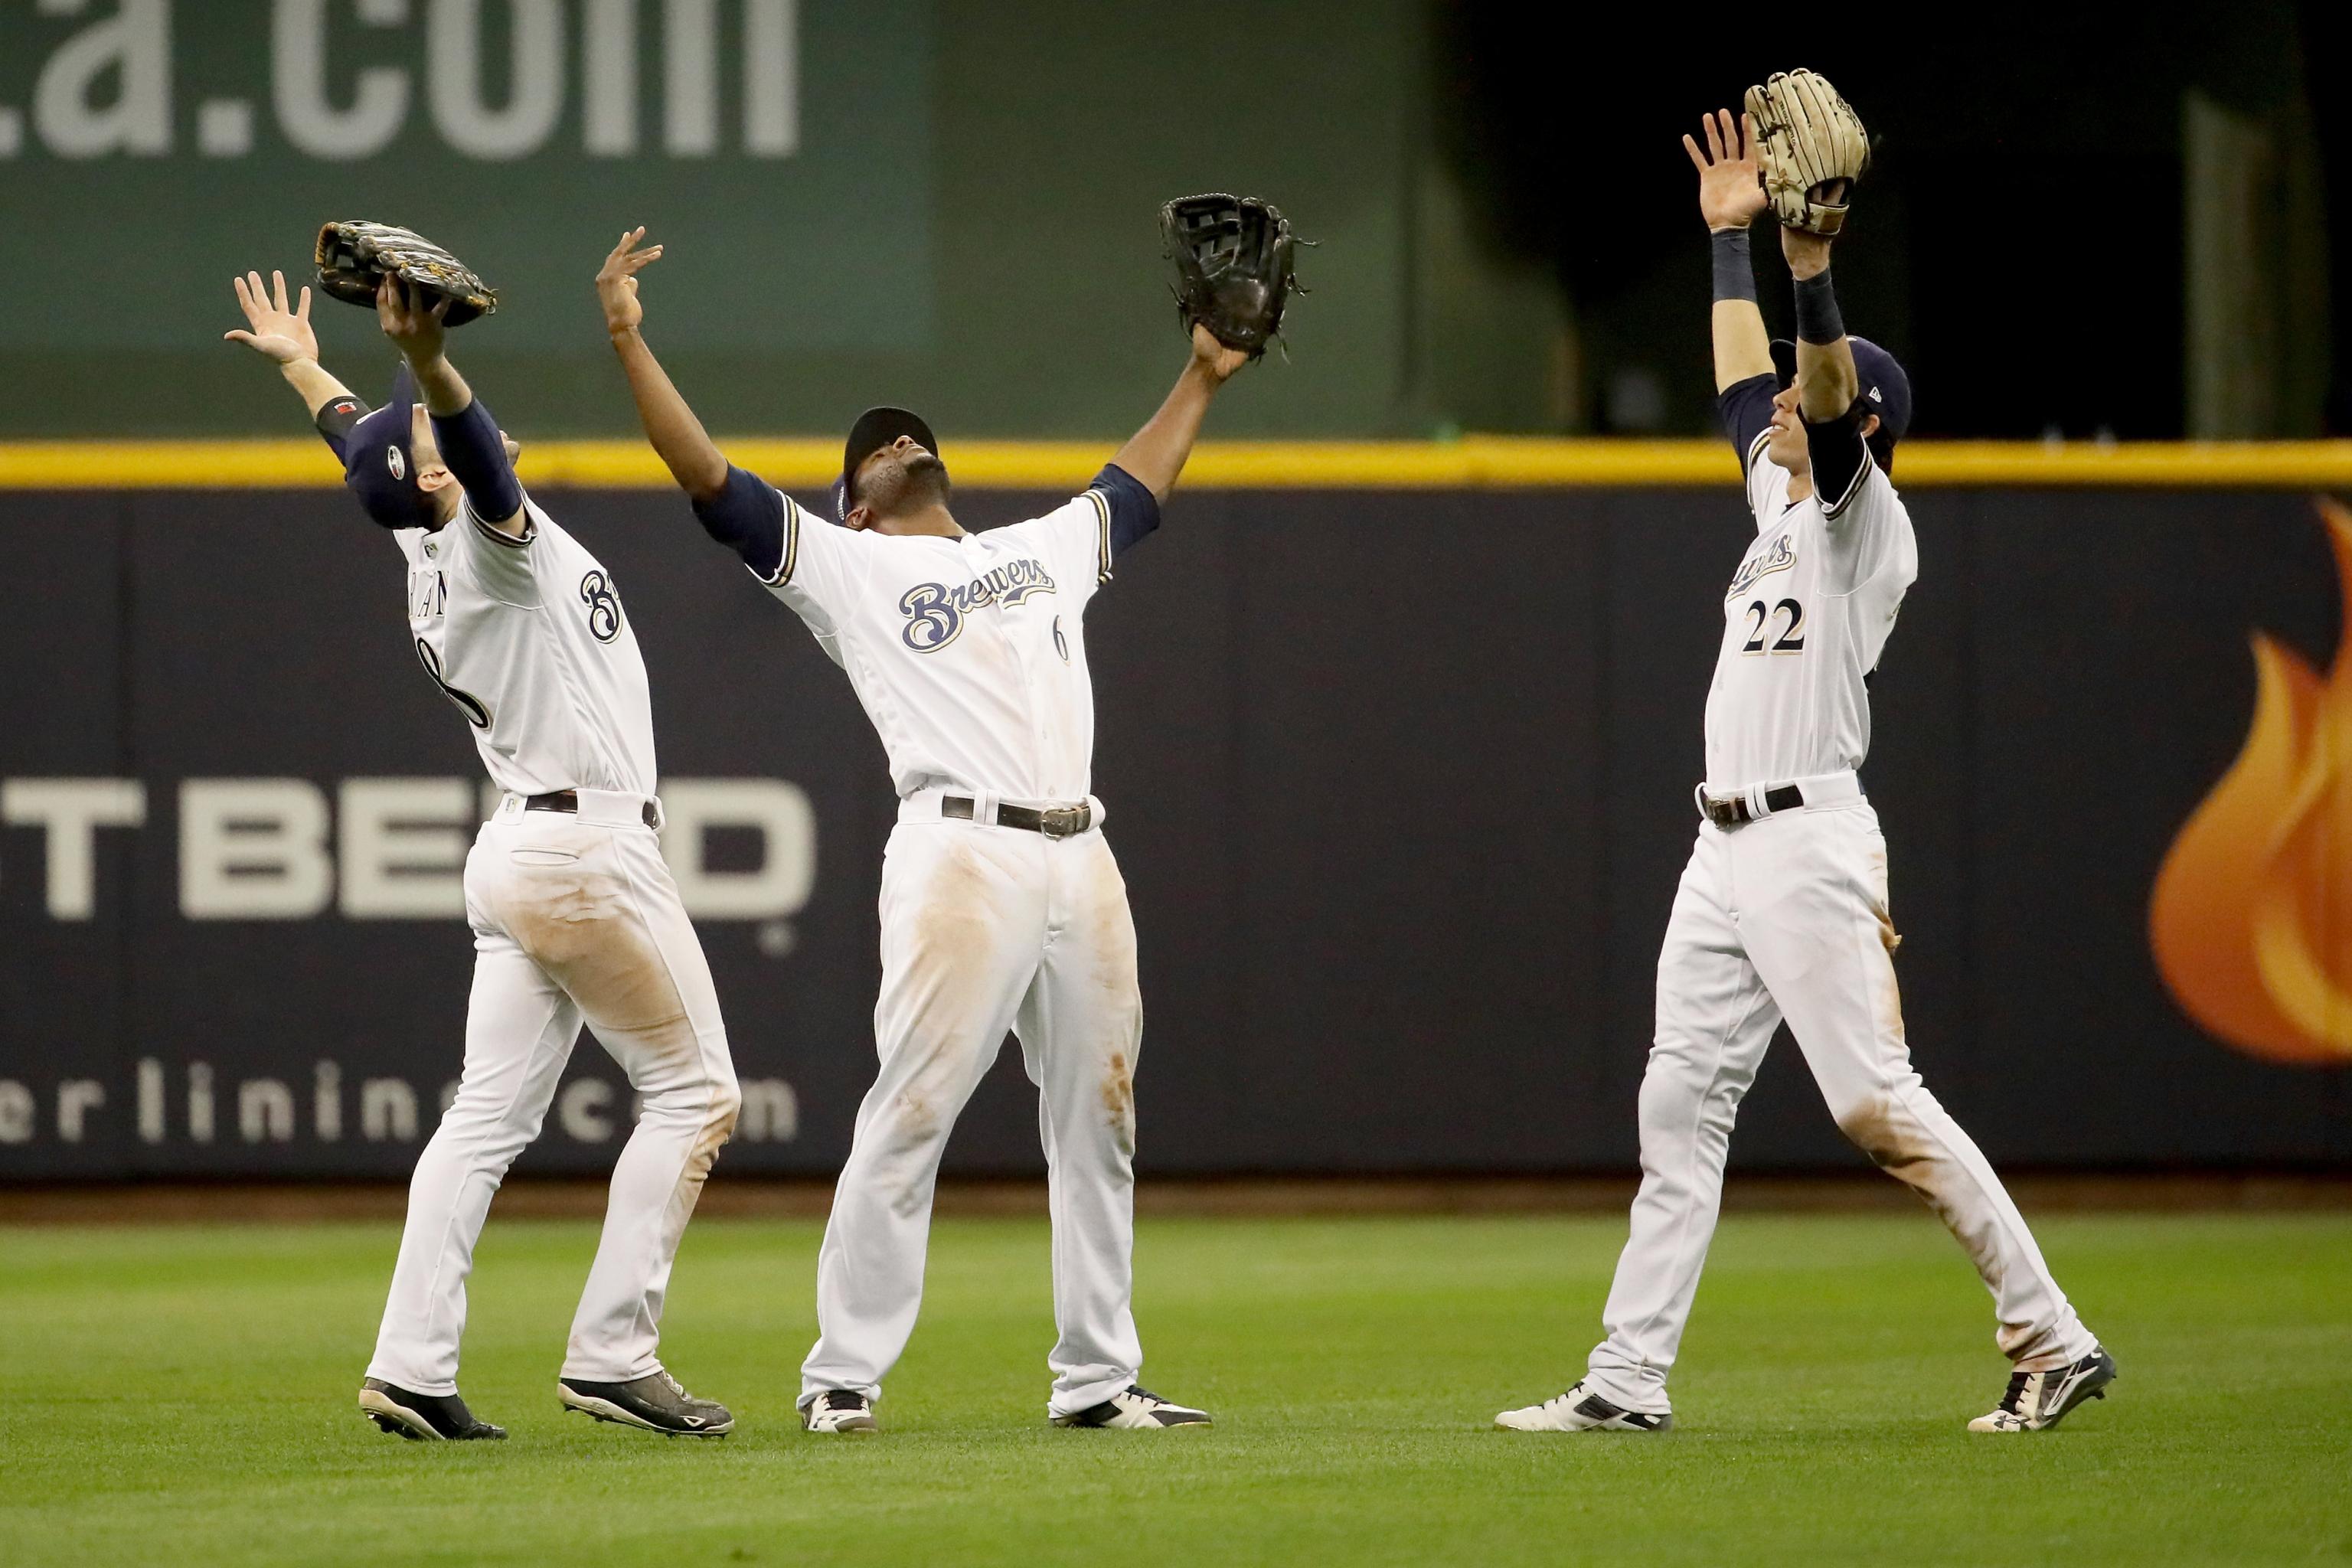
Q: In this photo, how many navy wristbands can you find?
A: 2